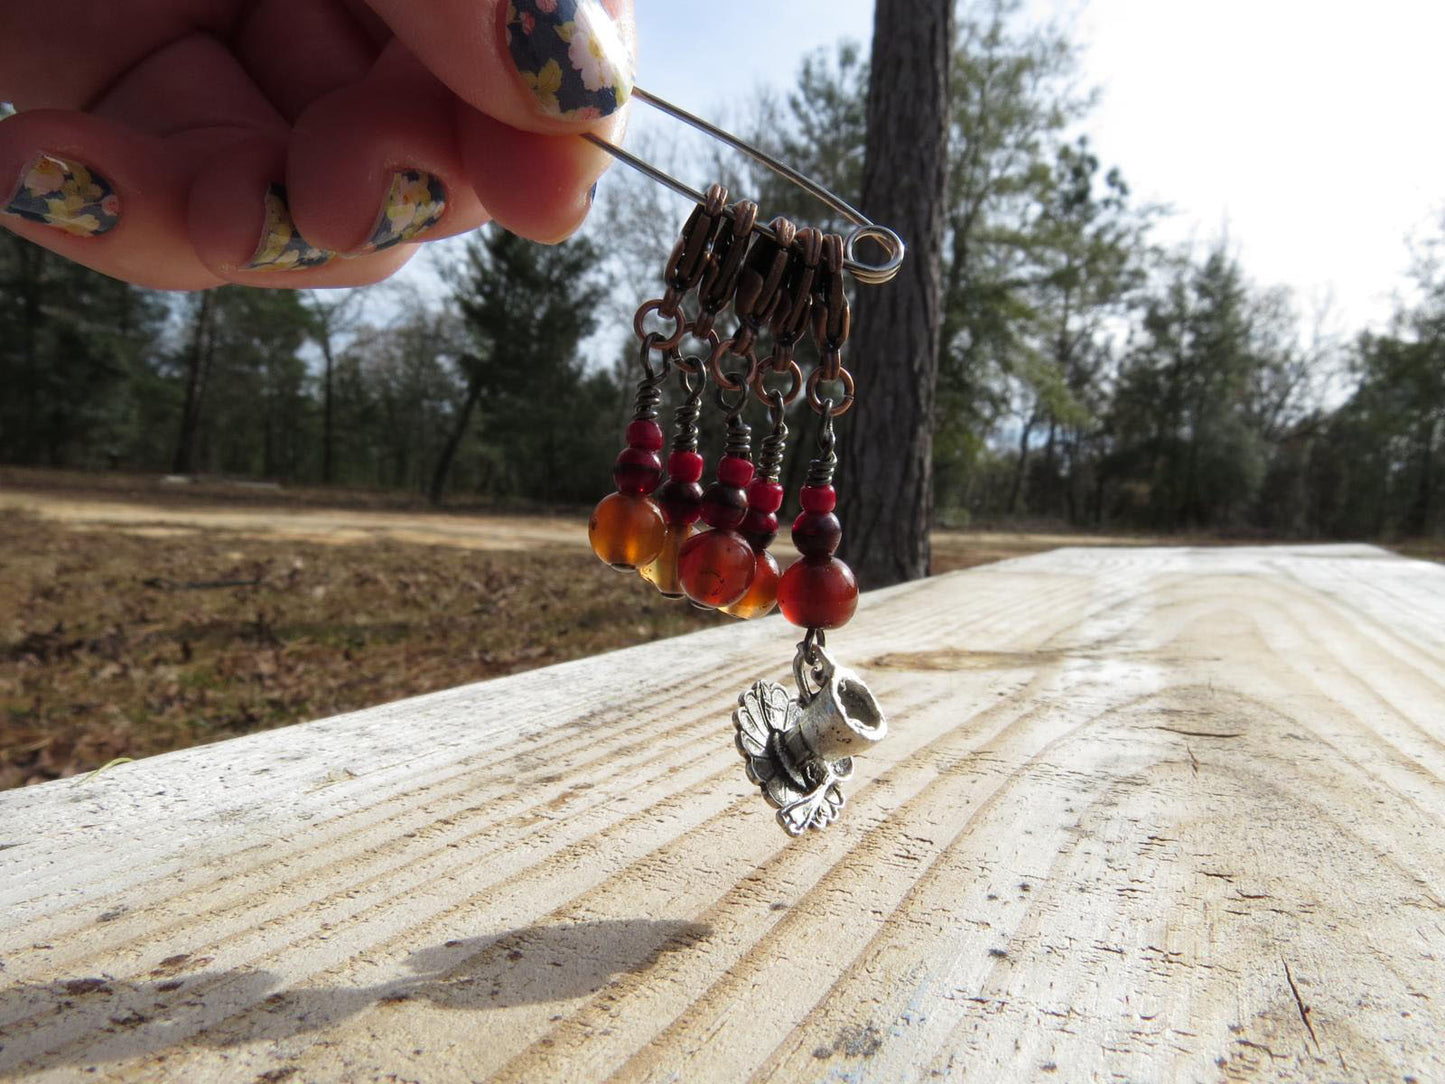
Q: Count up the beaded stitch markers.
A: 5